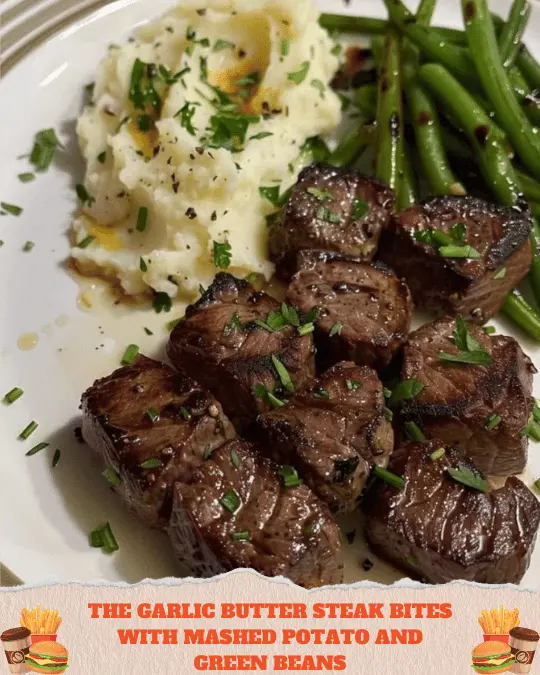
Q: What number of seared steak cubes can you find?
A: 9